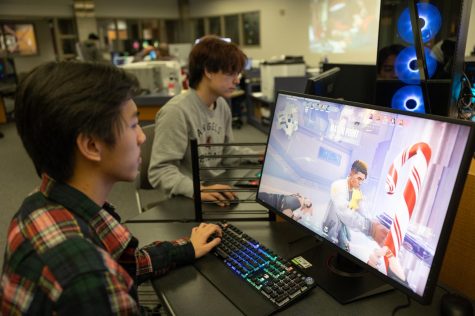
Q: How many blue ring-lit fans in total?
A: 3